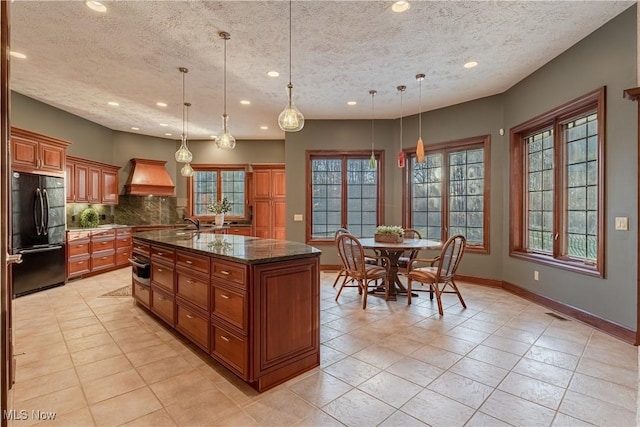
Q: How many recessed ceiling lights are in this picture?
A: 14